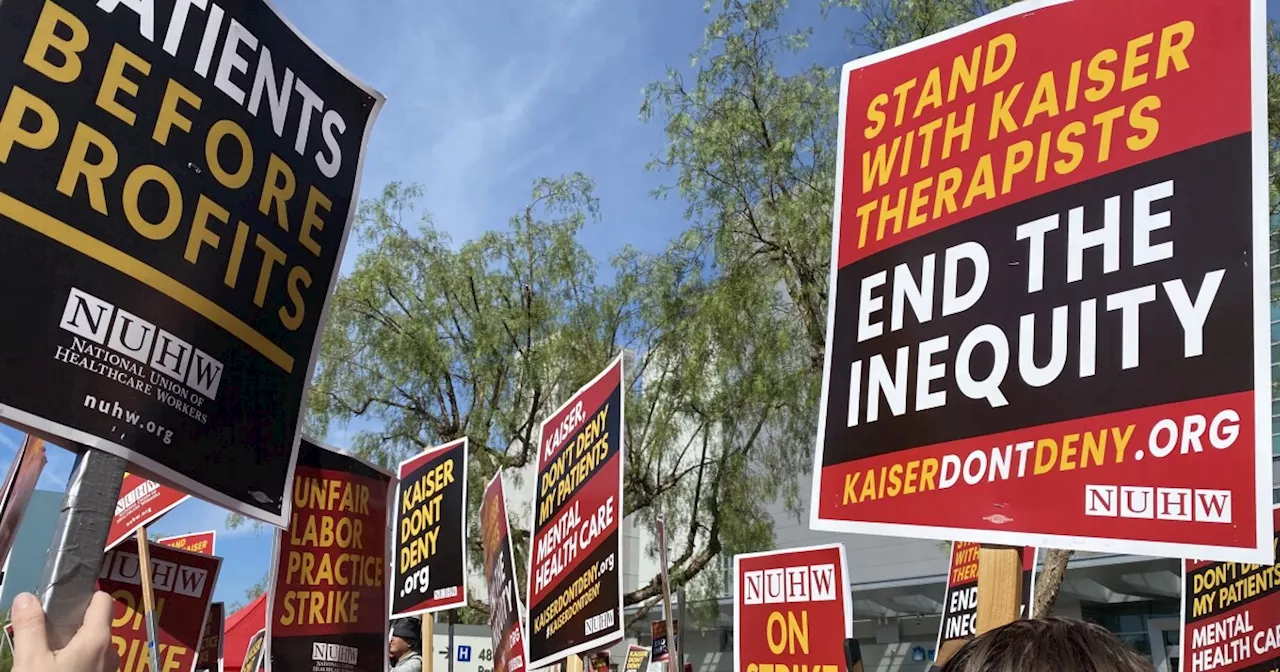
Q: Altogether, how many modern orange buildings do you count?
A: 0